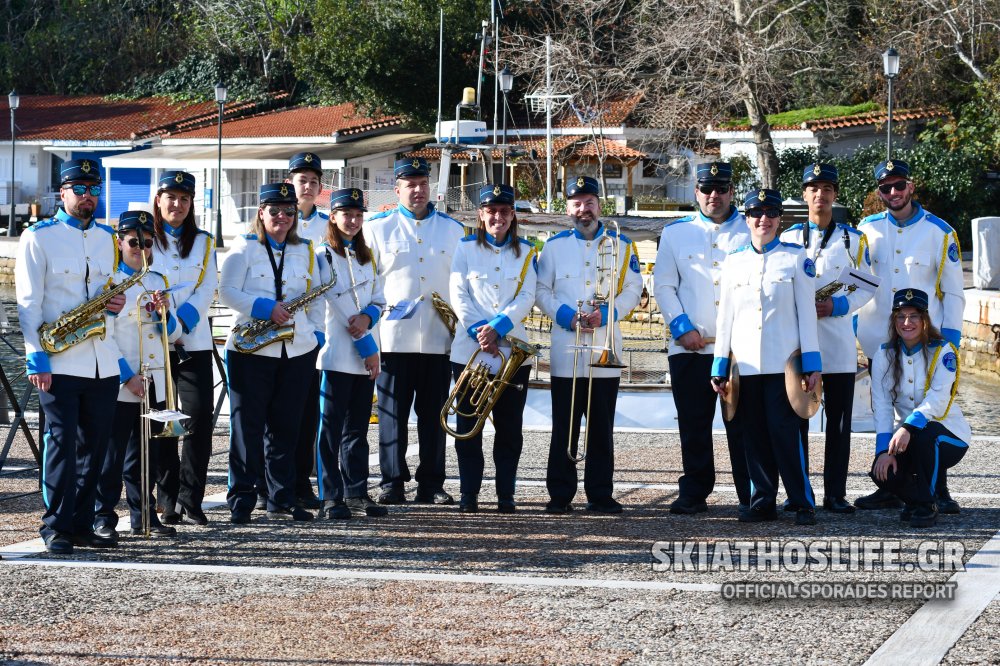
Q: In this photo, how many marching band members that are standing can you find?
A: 13